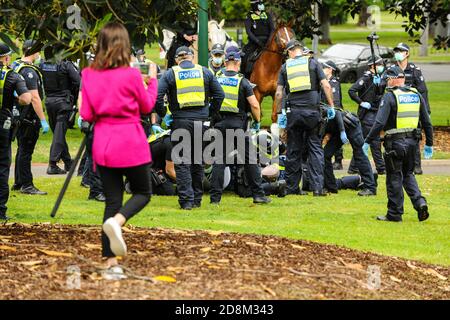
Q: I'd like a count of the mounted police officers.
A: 2